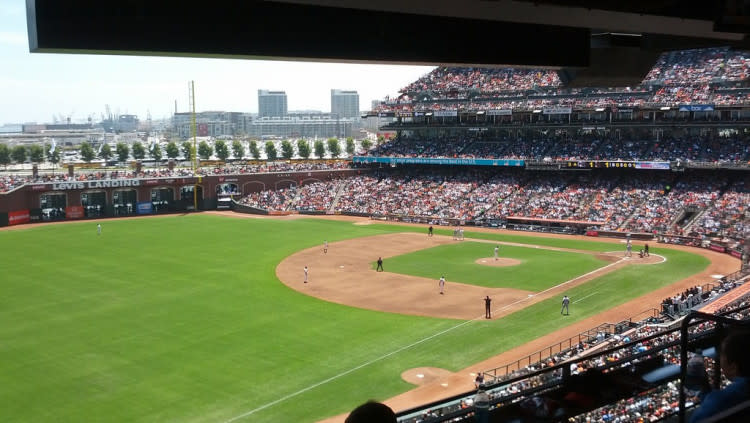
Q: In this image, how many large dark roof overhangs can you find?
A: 1